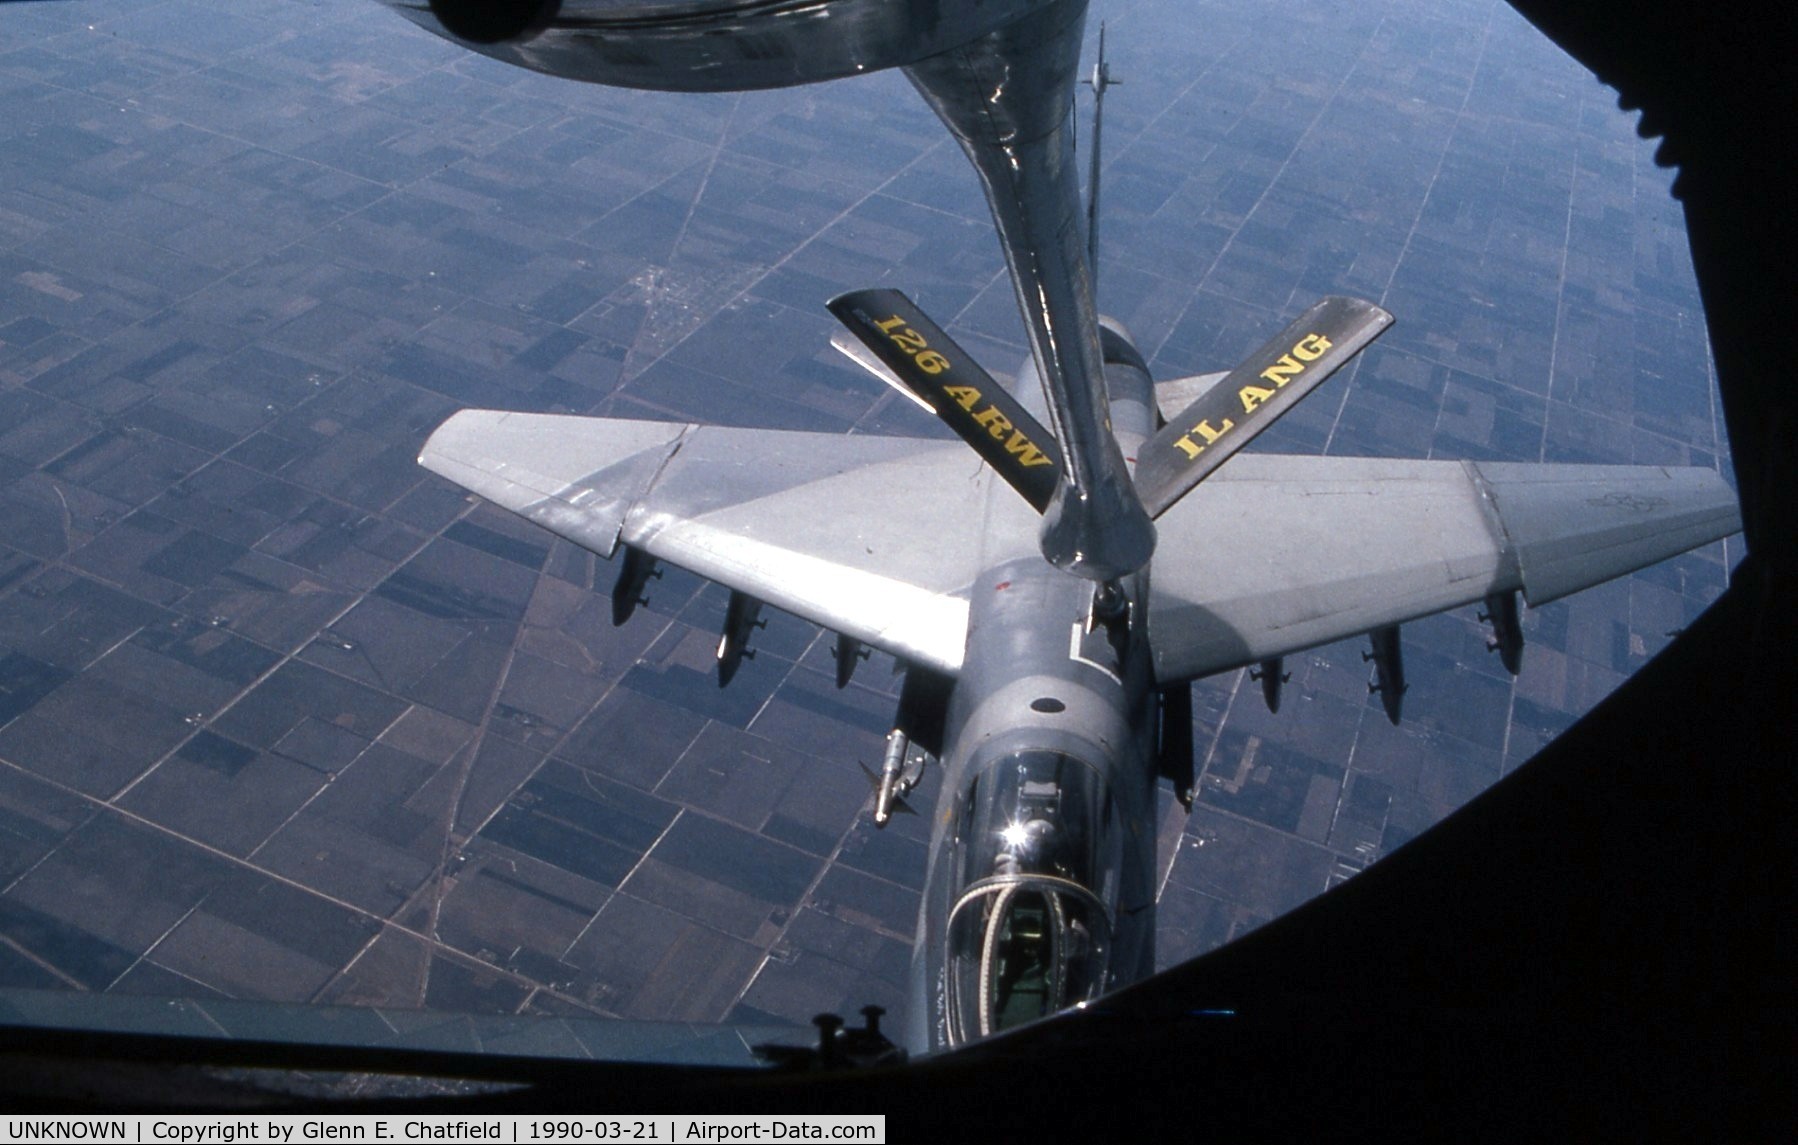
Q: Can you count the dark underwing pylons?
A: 6